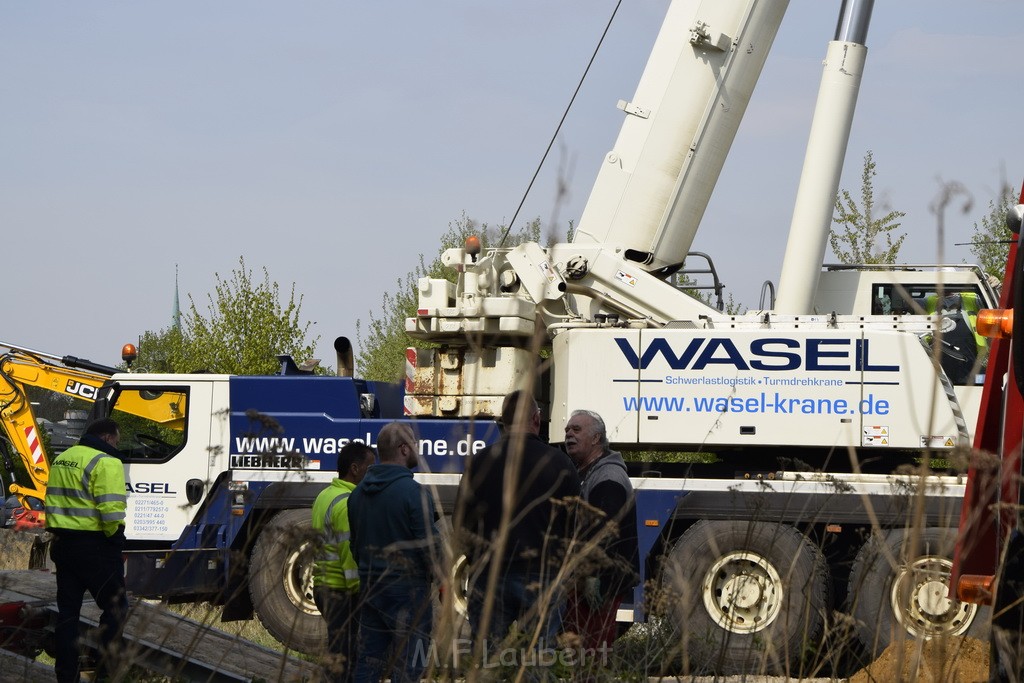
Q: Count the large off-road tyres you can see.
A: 4